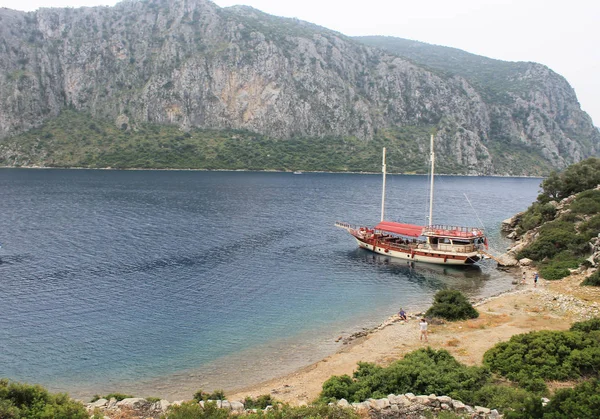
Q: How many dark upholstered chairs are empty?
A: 0